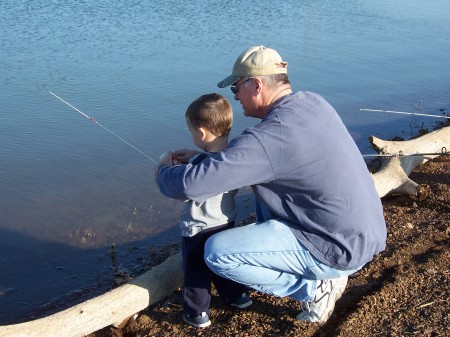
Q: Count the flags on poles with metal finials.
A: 0